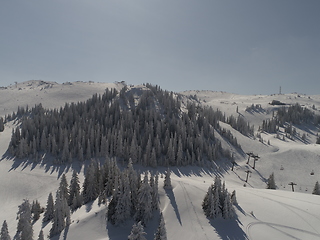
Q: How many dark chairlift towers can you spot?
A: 5